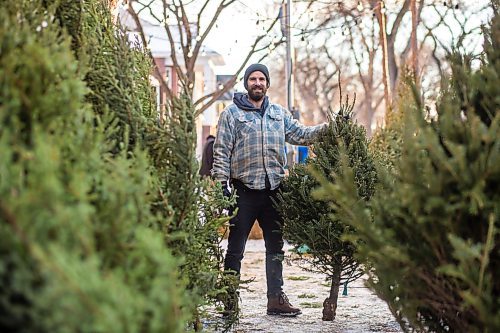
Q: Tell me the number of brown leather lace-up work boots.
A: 1